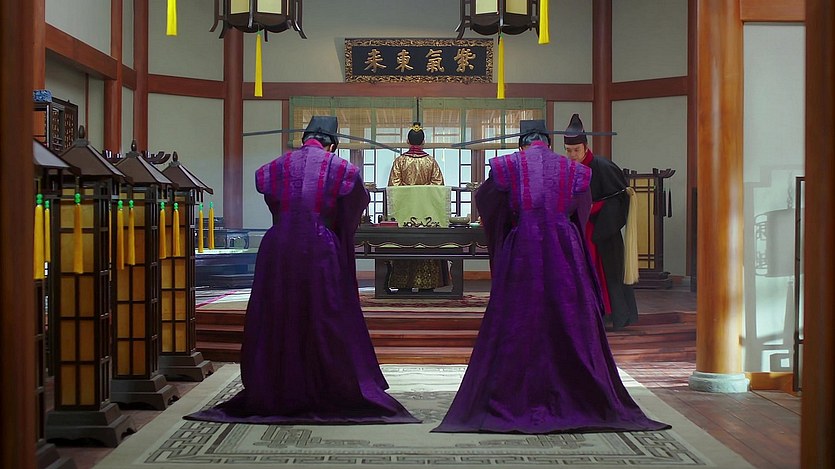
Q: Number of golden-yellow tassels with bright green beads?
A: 9